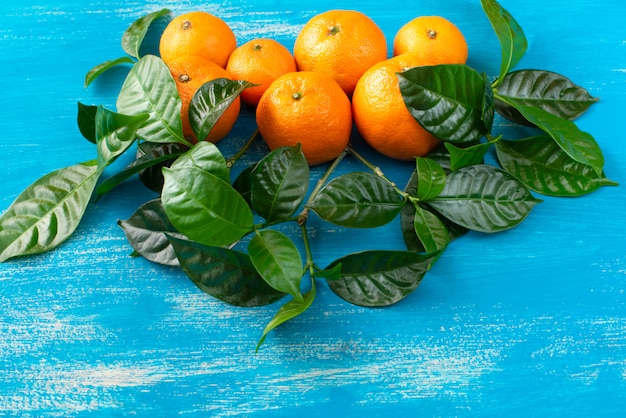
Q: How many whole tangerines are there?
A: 7